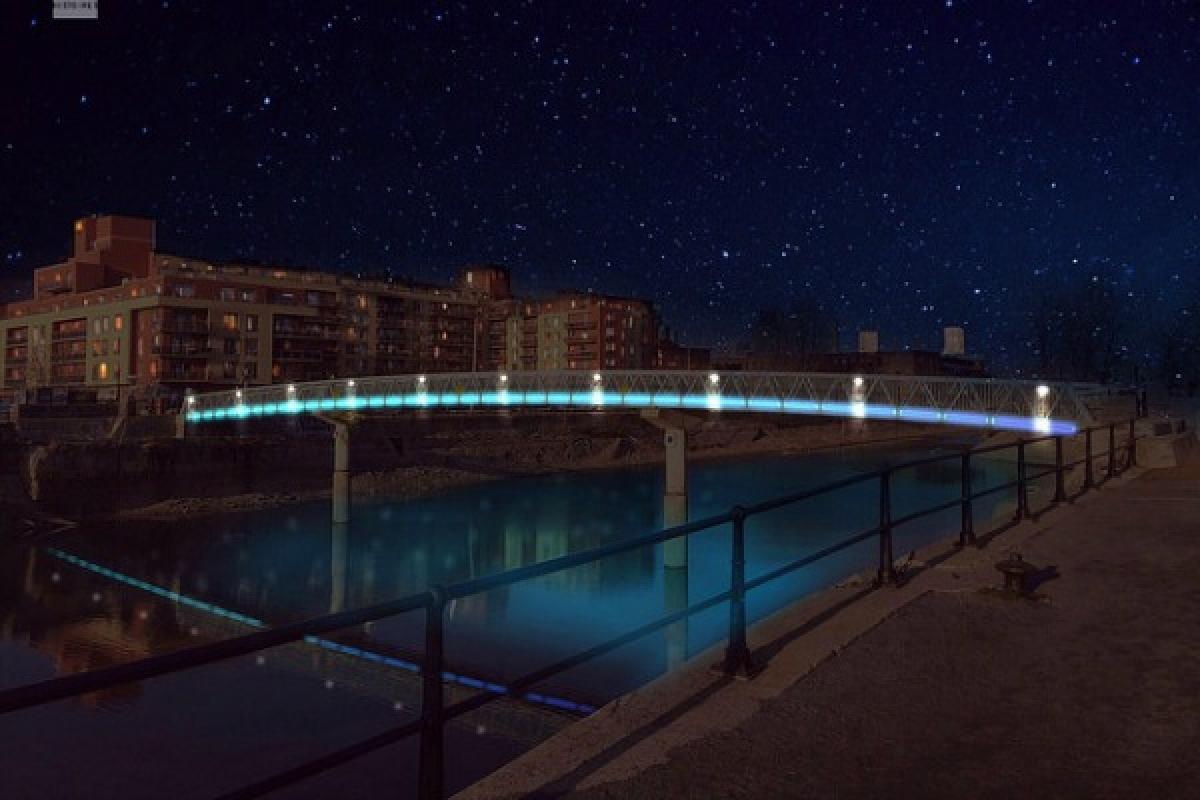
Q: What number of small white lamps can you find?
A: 10